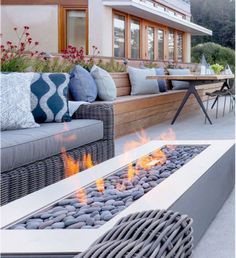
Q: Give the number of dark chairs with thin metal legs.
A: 2